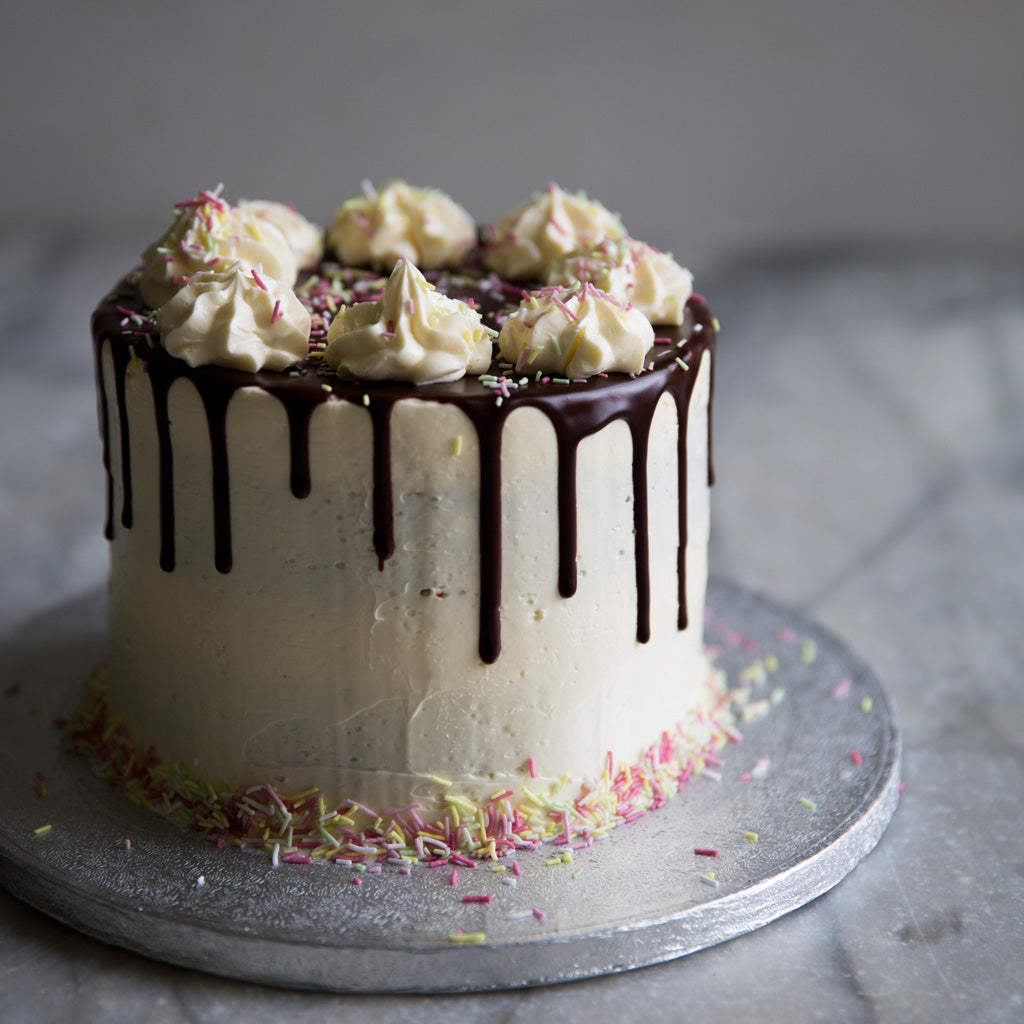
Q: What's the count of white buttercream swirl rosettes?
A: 8